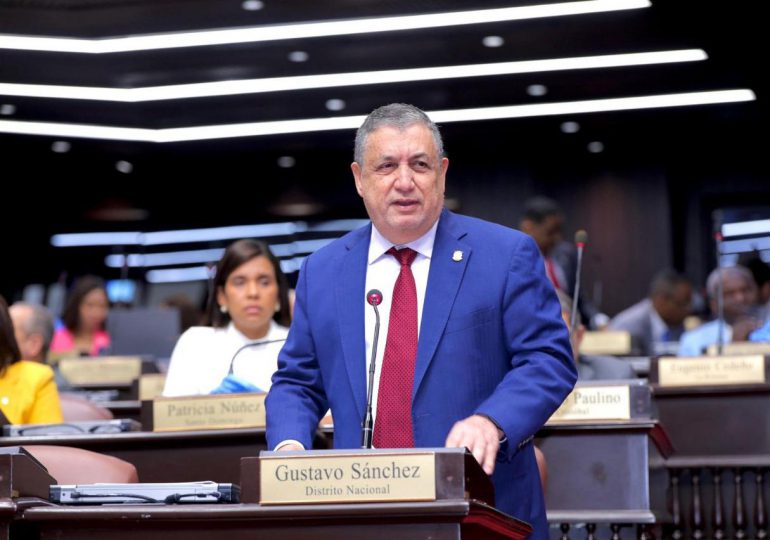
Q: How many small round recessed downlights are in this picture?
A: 11